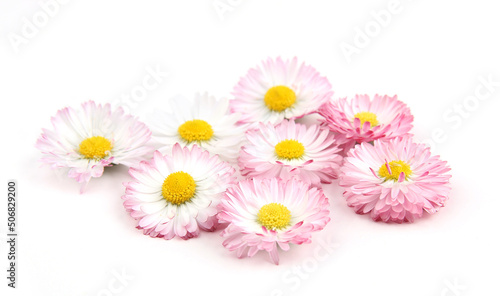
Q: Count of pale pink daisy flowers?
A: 7